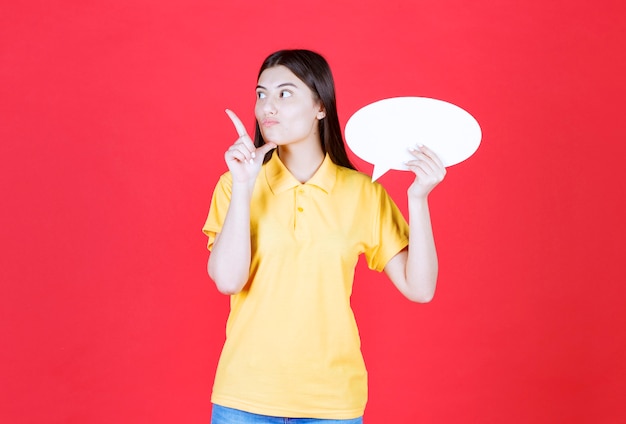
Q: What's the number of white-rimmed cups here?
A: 0